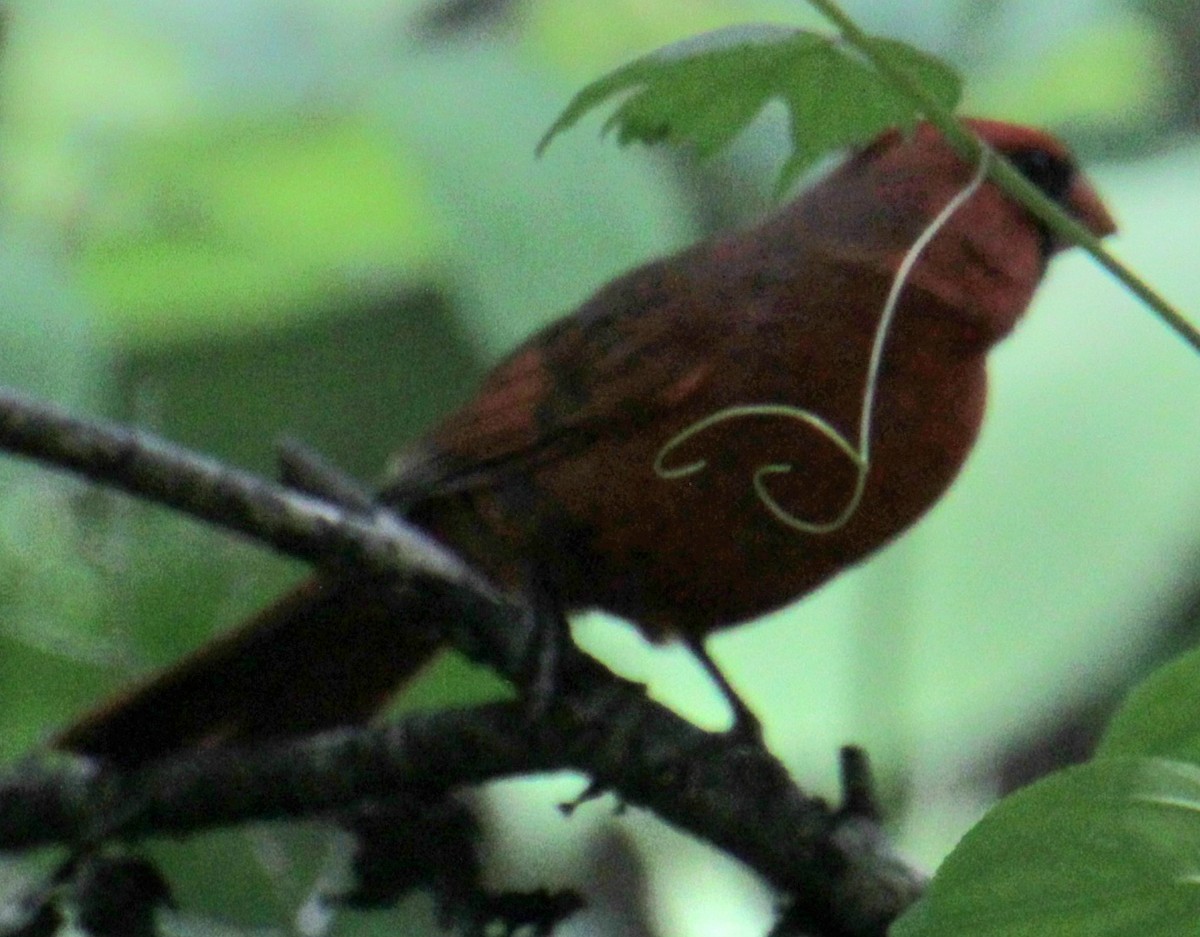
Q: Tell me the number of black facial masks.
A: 1